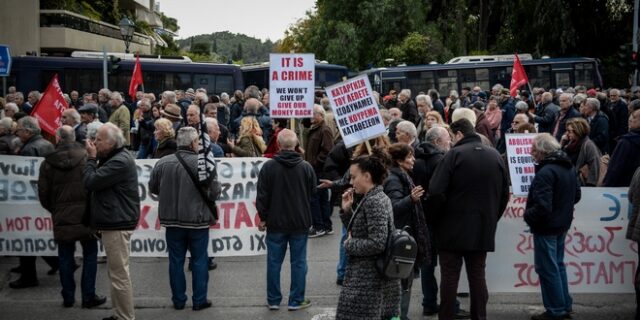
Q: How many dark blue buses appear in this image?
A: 3